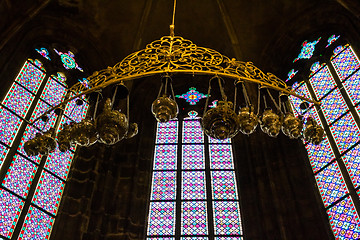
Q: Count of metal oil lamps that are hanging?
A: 11